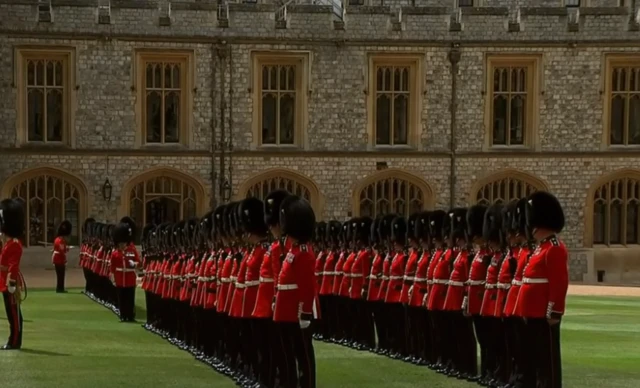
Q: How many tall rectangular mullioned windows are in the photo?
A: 6